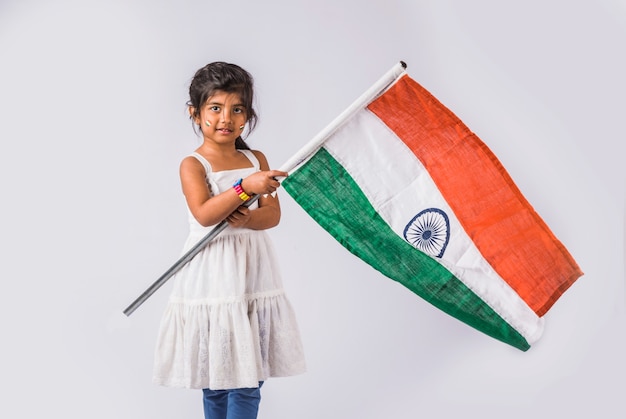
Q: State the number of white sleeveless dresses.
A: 1